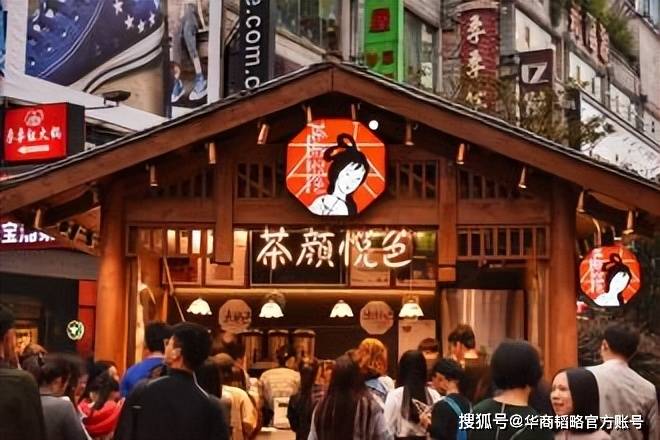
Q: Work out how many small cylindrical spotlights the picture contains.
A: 12